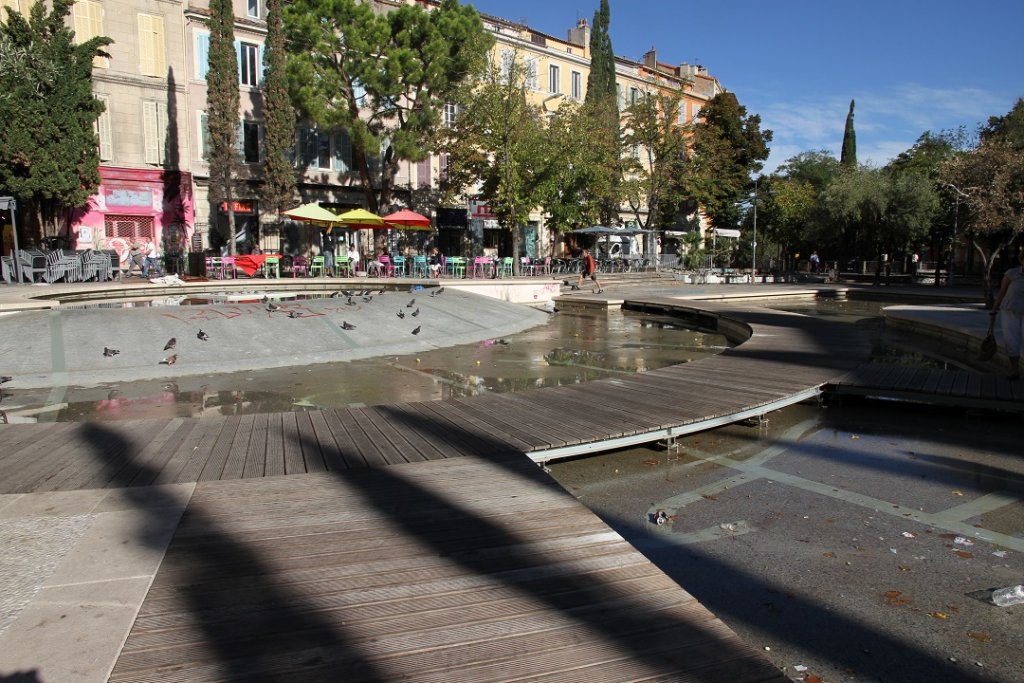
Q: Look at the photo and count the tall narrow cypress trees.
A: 4